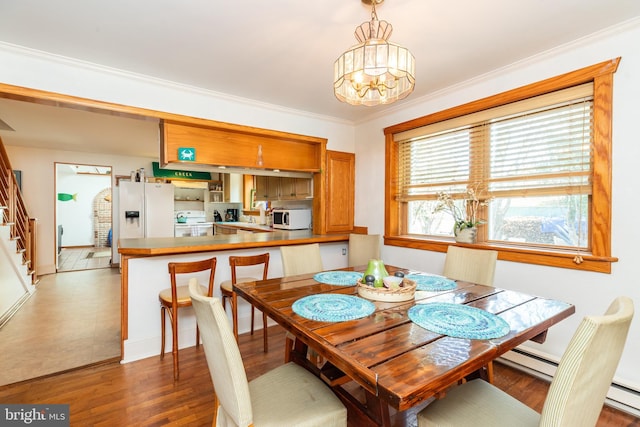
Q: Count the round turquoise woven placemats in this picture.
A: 4